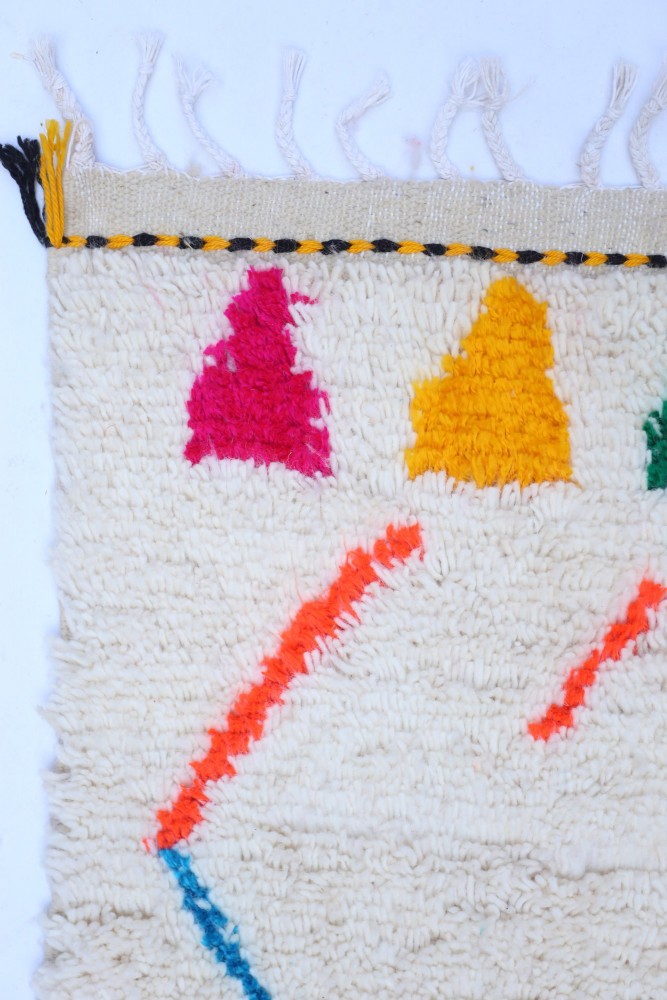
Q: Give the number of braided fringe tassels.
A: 9